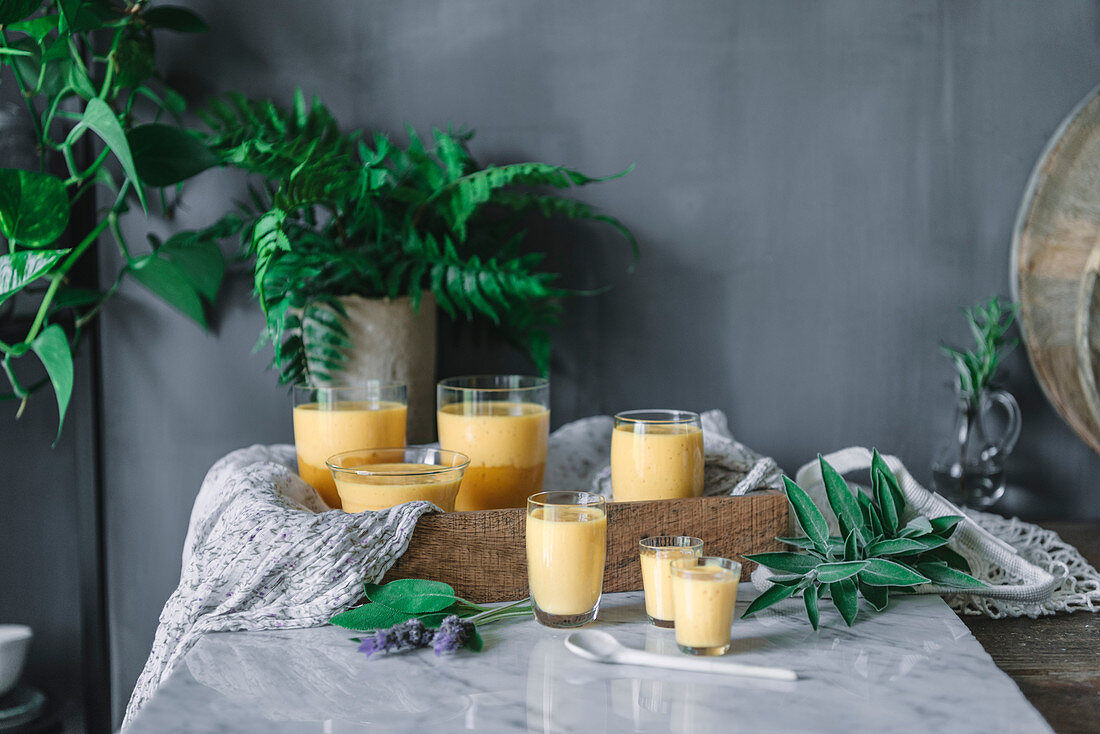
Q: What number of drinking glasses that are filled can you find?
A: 6